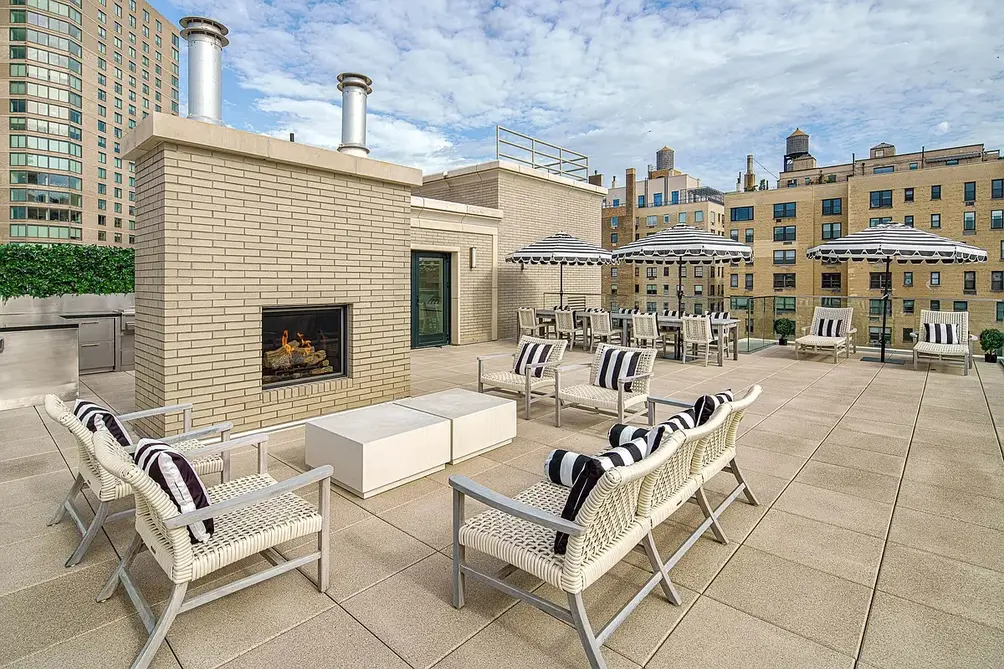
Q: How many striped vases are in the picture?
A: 0